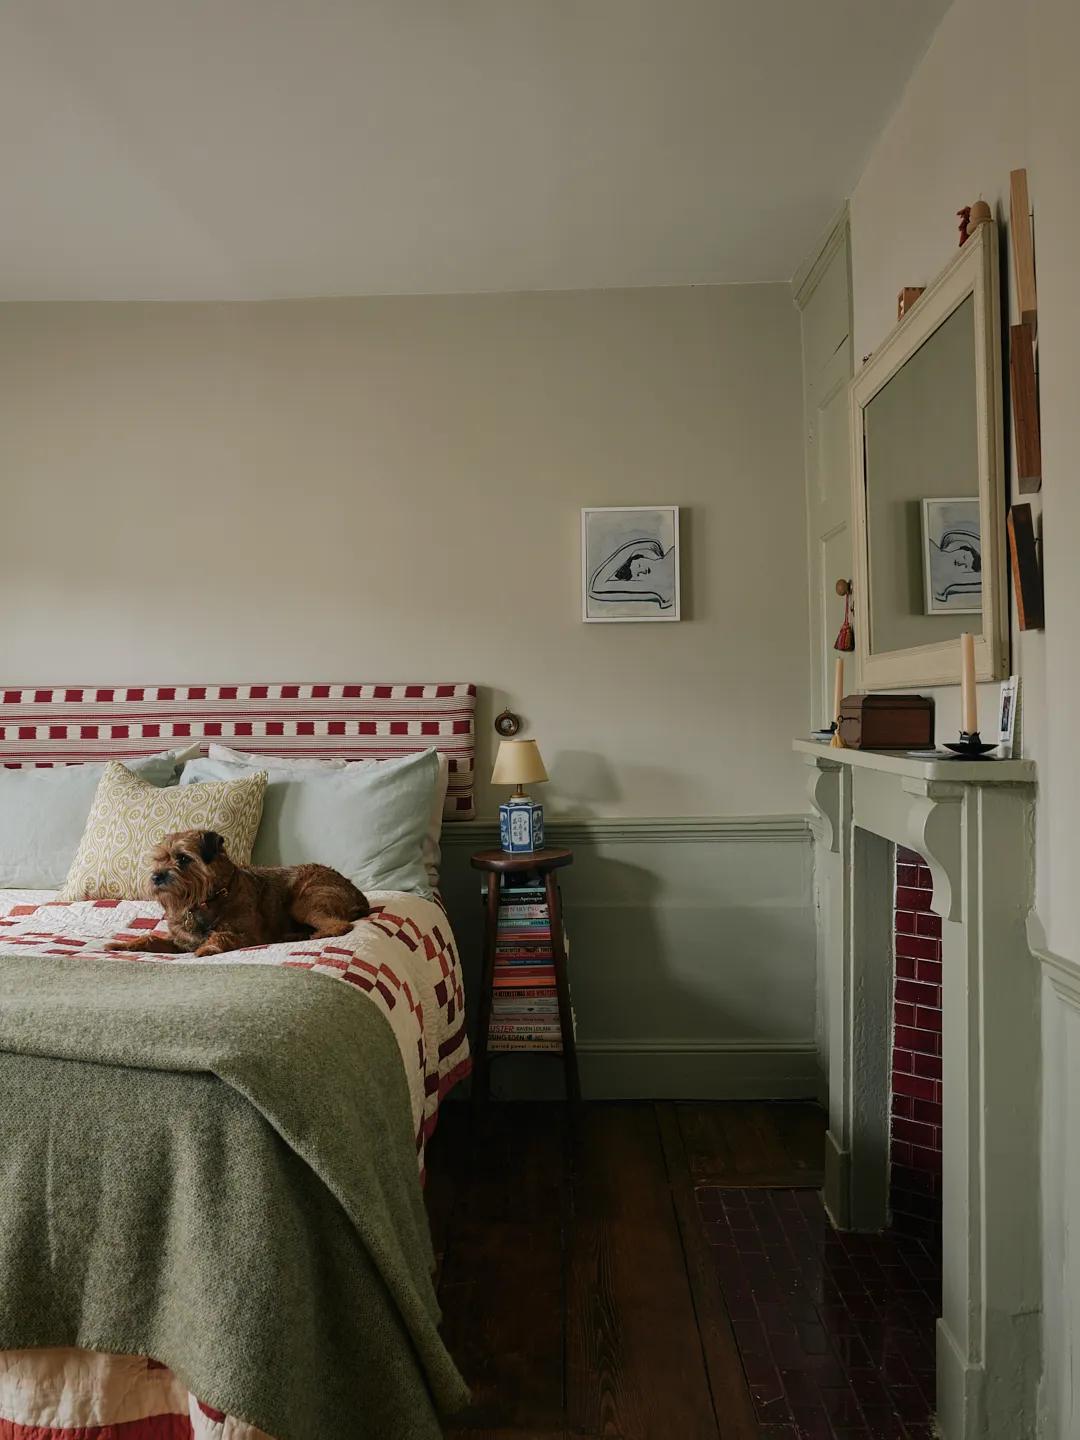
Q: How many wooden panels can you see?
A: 3